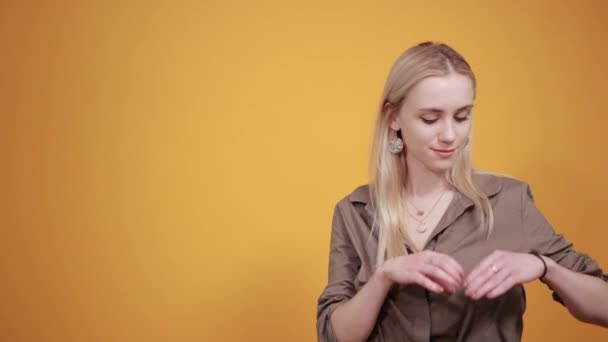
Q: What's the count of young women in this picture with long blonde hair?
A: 1